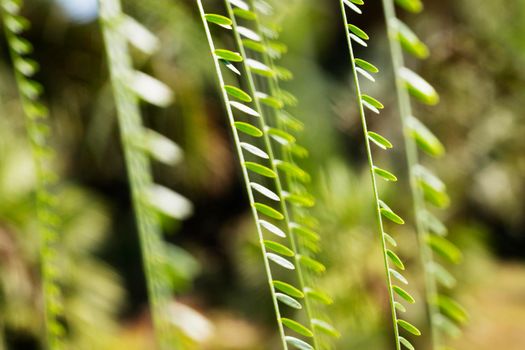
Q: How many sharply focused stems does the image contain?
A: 2